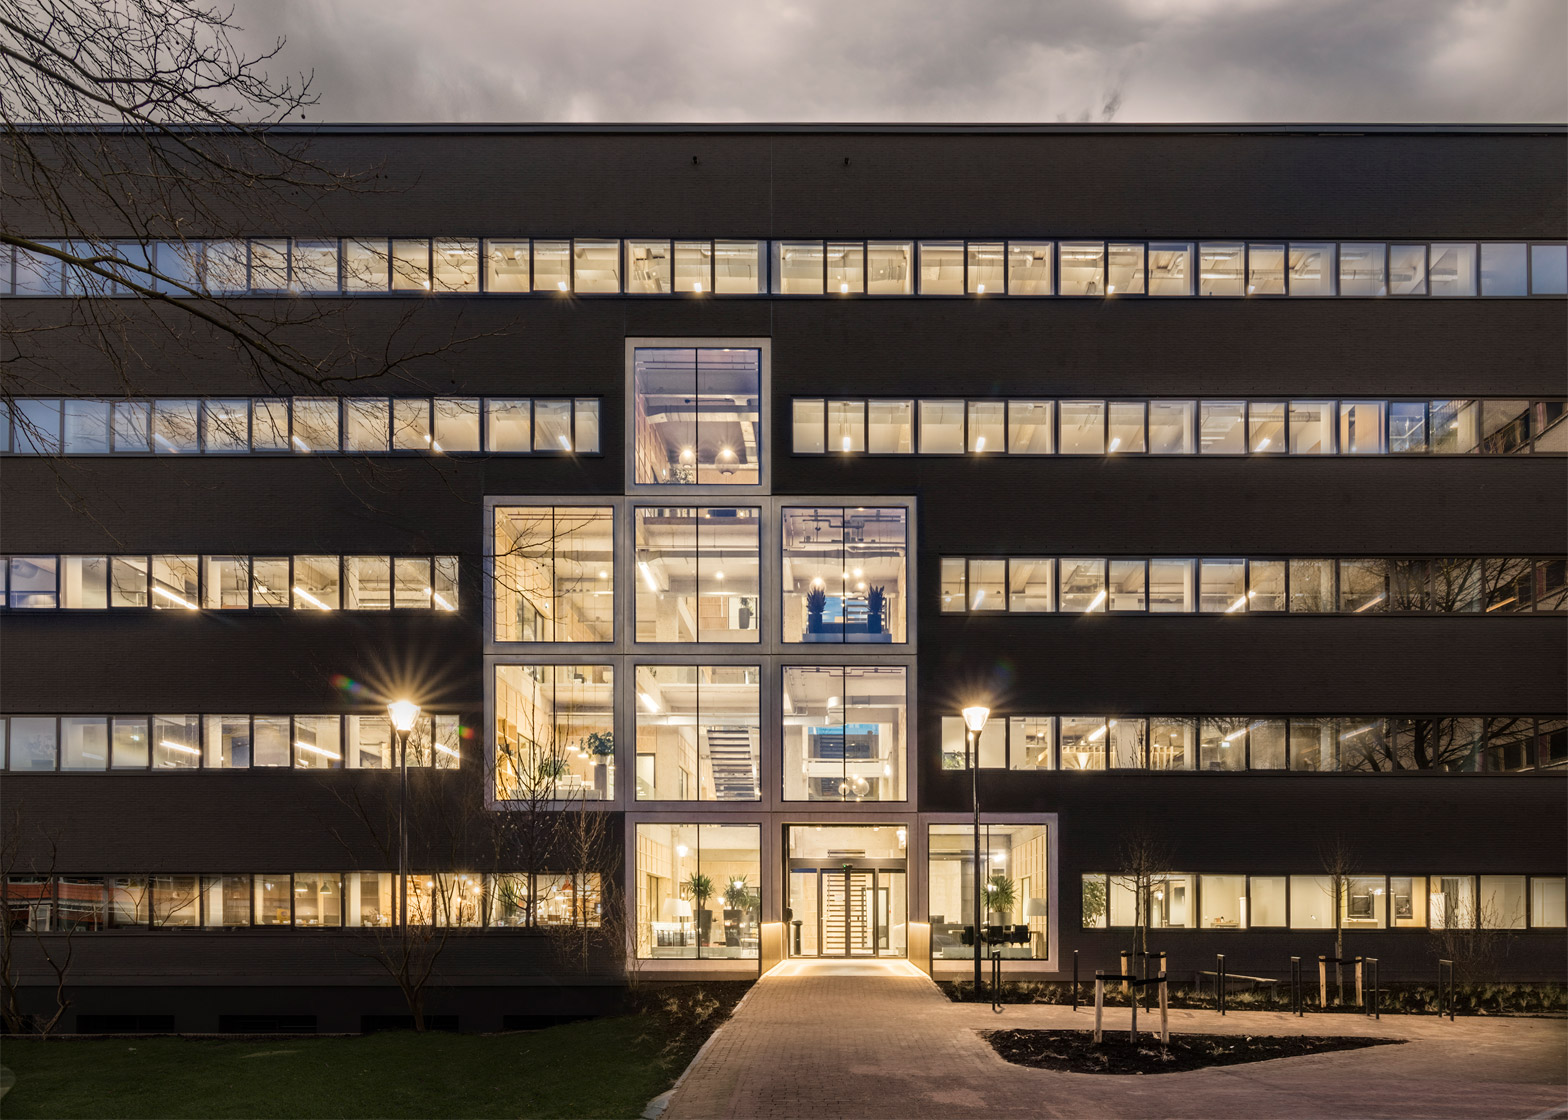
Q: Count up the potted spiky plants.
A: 5